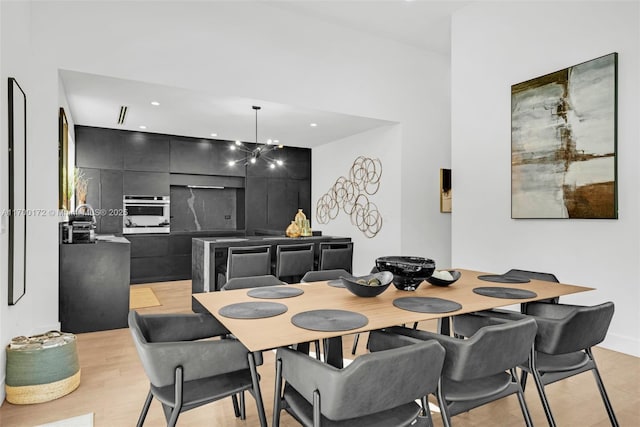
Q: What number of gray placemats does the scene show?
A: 7